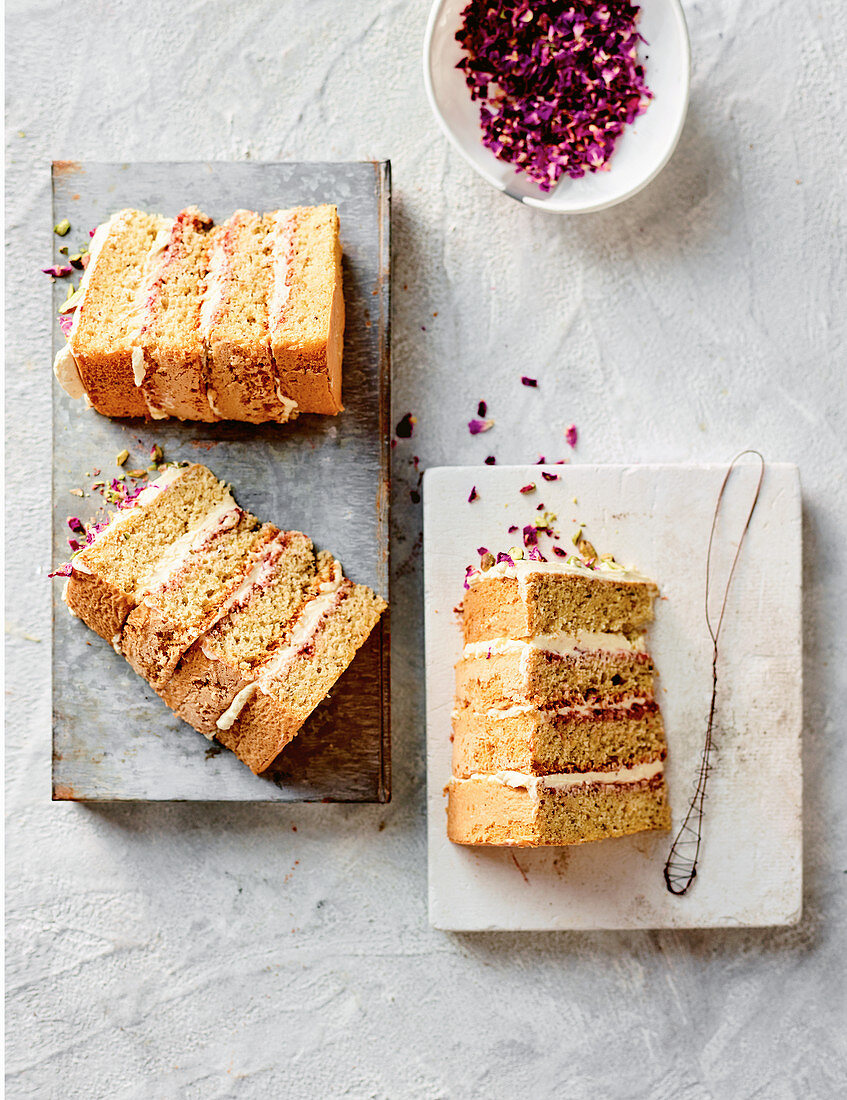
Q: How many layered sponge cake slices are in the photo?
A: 3